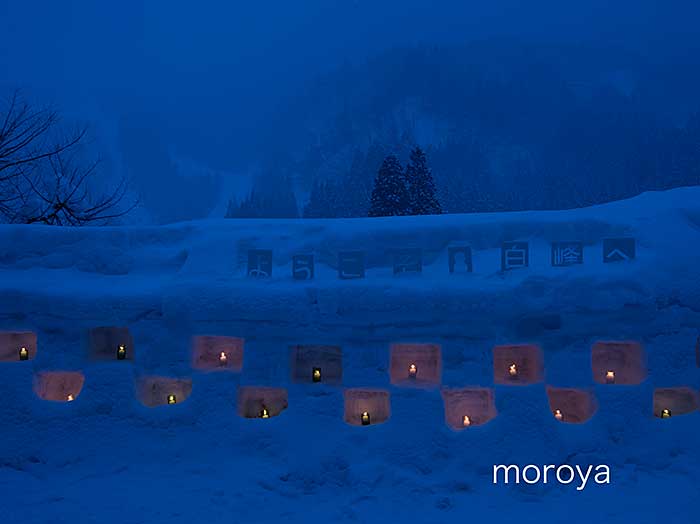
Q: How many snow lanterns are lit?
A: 14